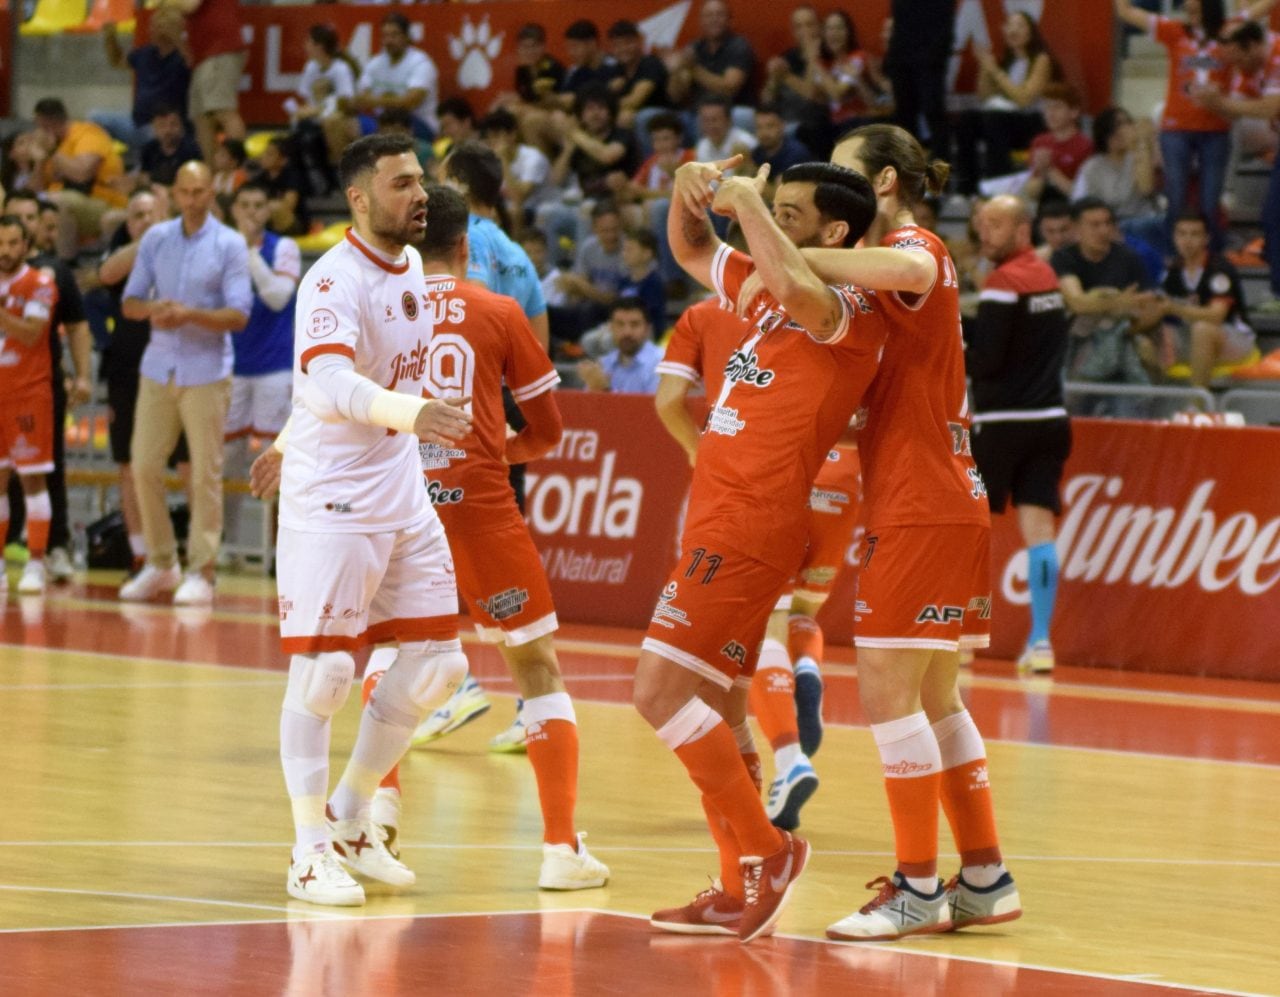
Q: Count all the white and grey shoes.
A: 2